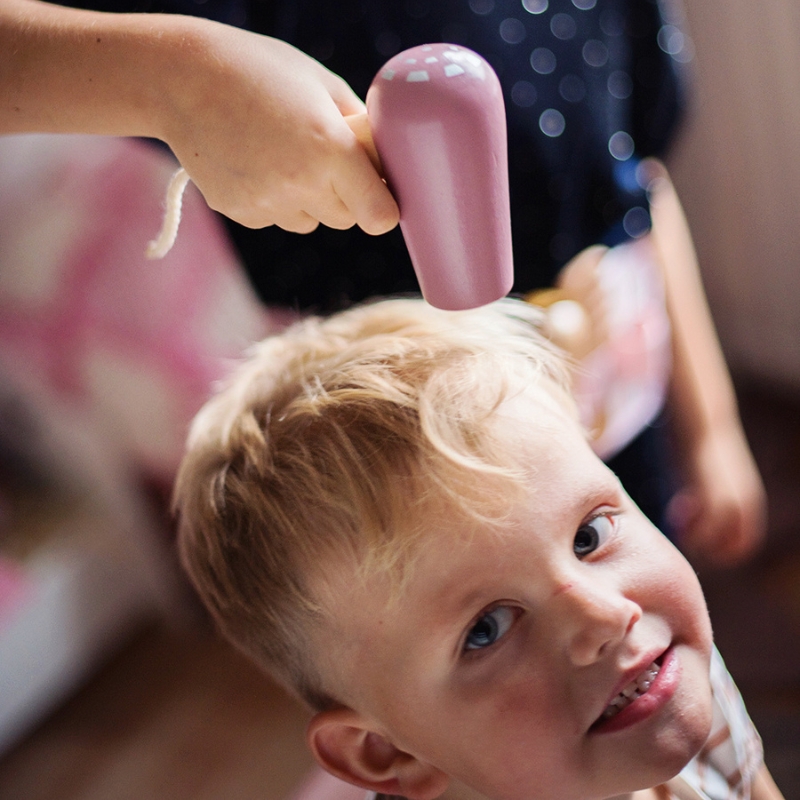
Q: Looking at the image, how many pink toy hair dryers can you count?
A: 1